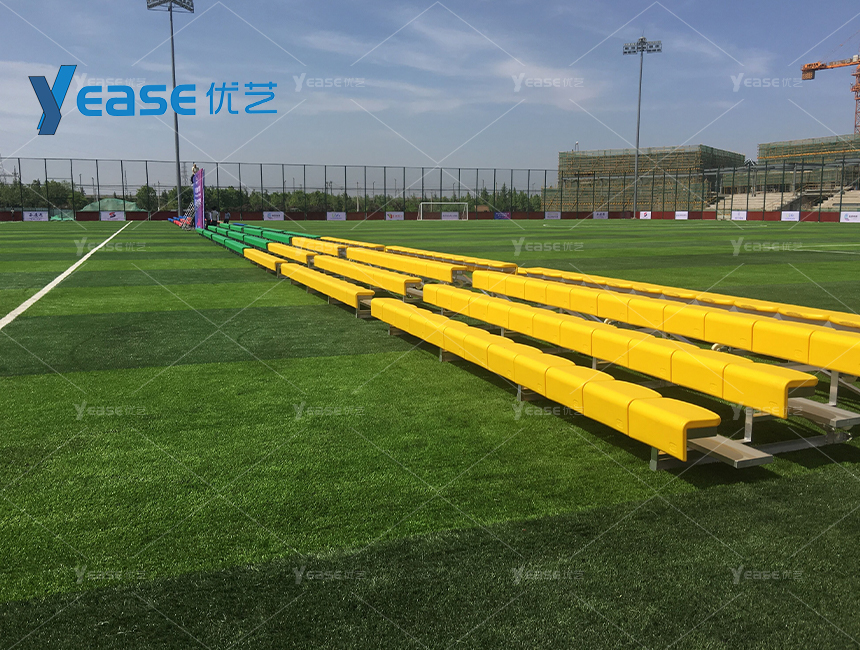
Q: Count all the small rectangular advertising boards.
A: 14